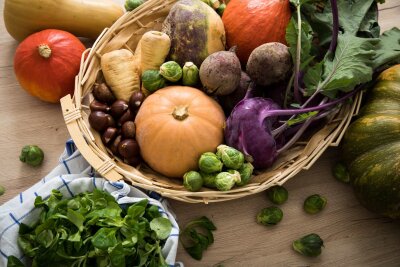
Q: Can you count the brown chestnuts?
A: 11